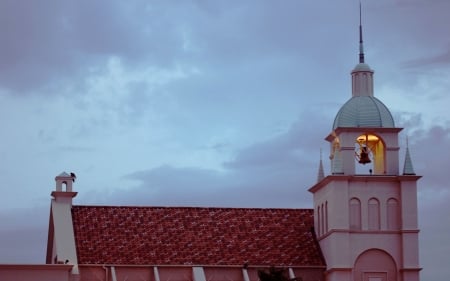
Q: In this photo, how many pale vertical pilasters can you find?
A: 5